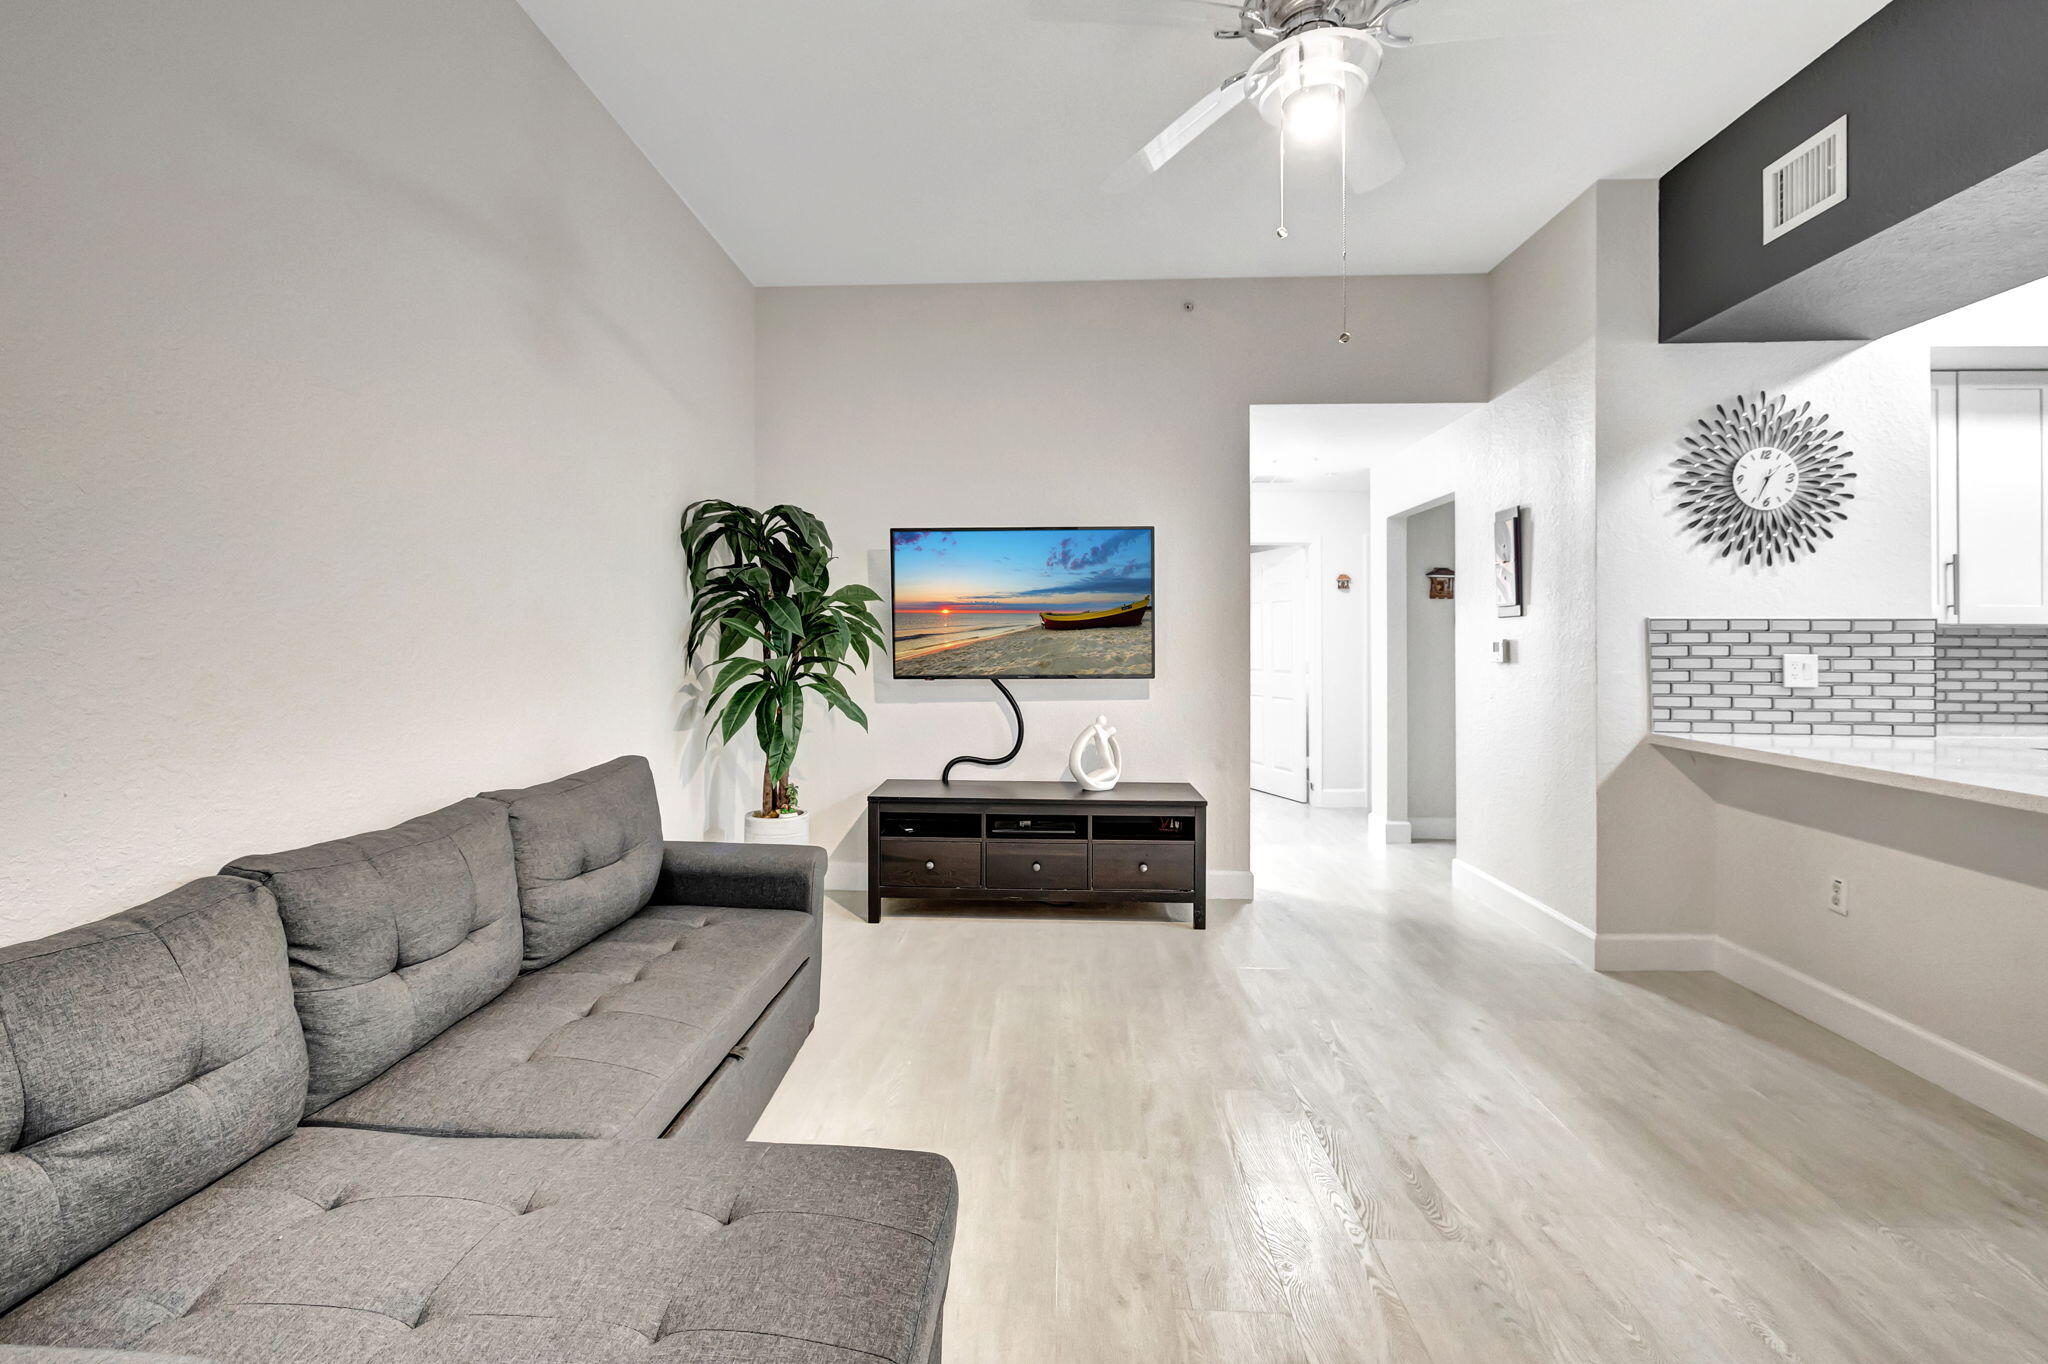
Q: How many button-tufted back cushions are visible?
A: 3